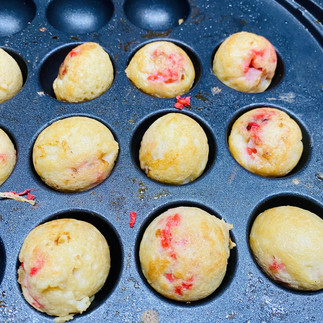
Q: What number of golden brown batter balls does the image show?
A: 11